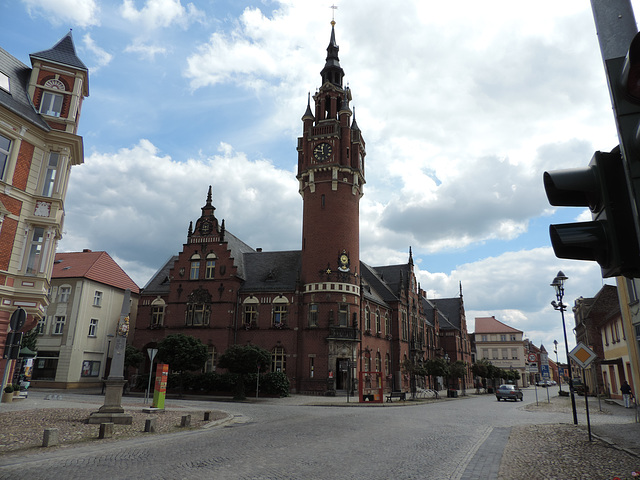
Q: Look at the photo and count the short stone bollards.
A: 5